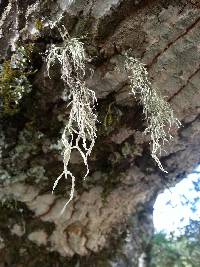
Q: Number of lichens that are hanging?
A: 2